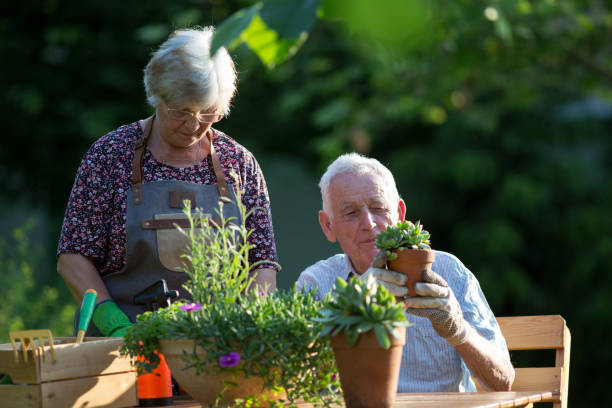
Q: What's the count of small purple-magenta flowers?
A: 2